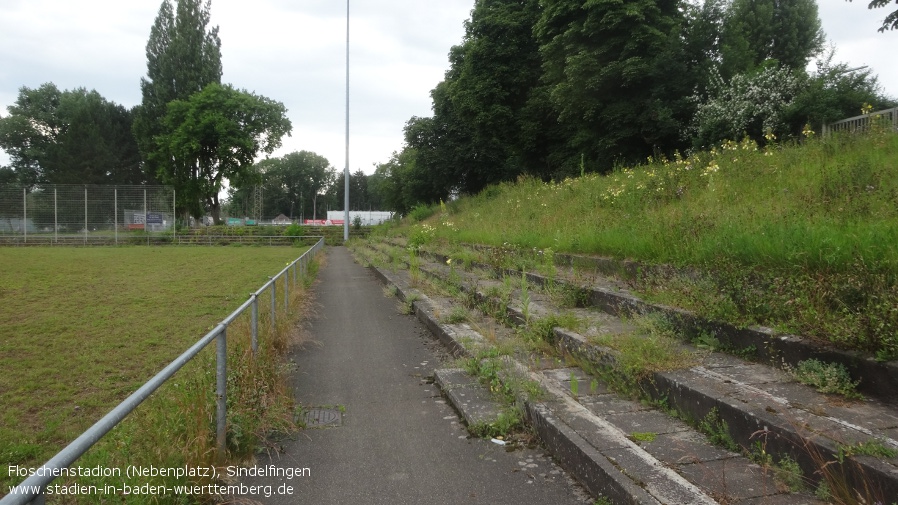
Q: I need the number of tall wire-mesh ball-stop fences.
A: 1